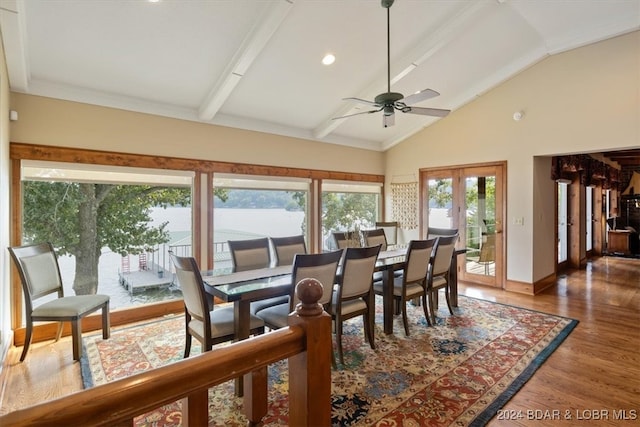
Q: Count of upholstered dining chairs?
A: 12